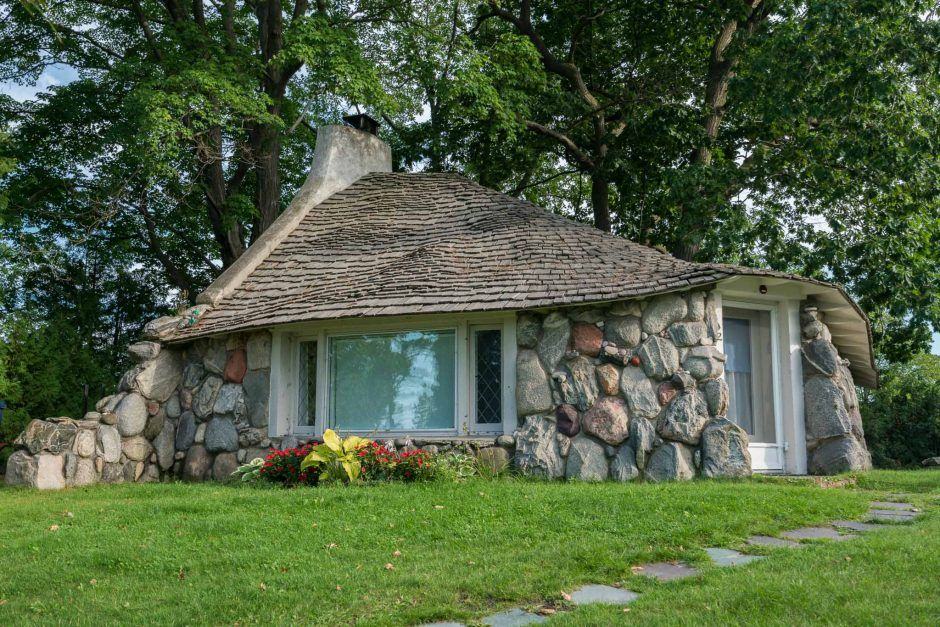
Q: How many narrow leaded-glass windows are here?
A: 2